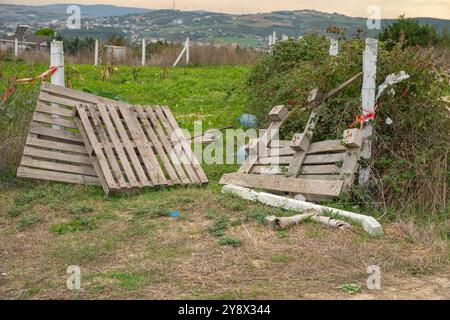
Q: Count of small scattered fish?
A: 0